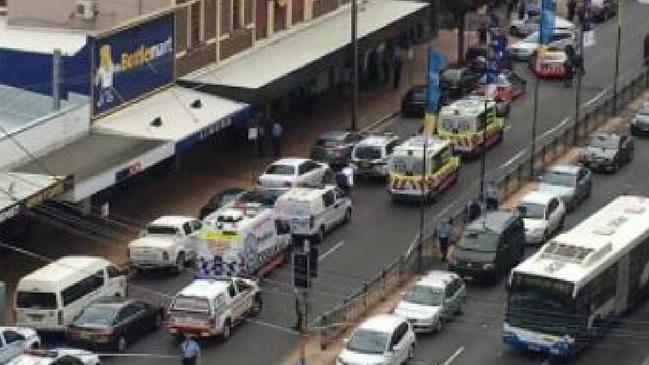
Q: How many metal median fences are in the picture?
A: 1